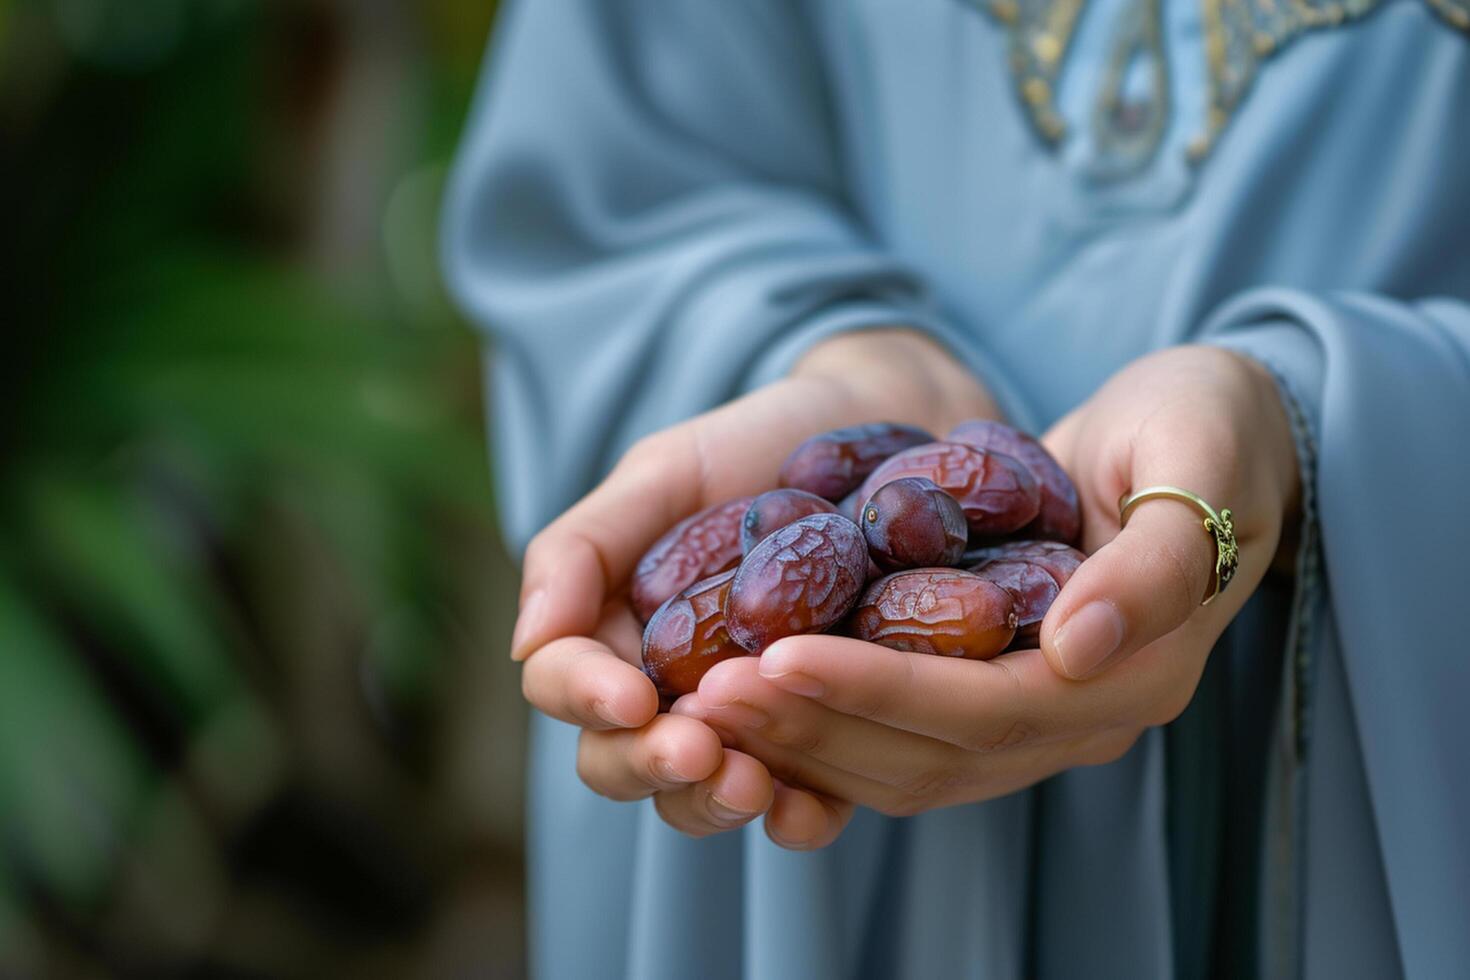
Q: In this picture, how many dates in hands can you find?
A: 11